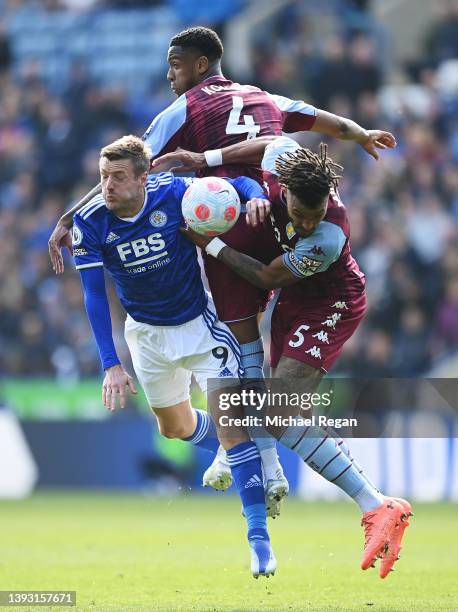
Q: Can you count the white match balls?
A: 1